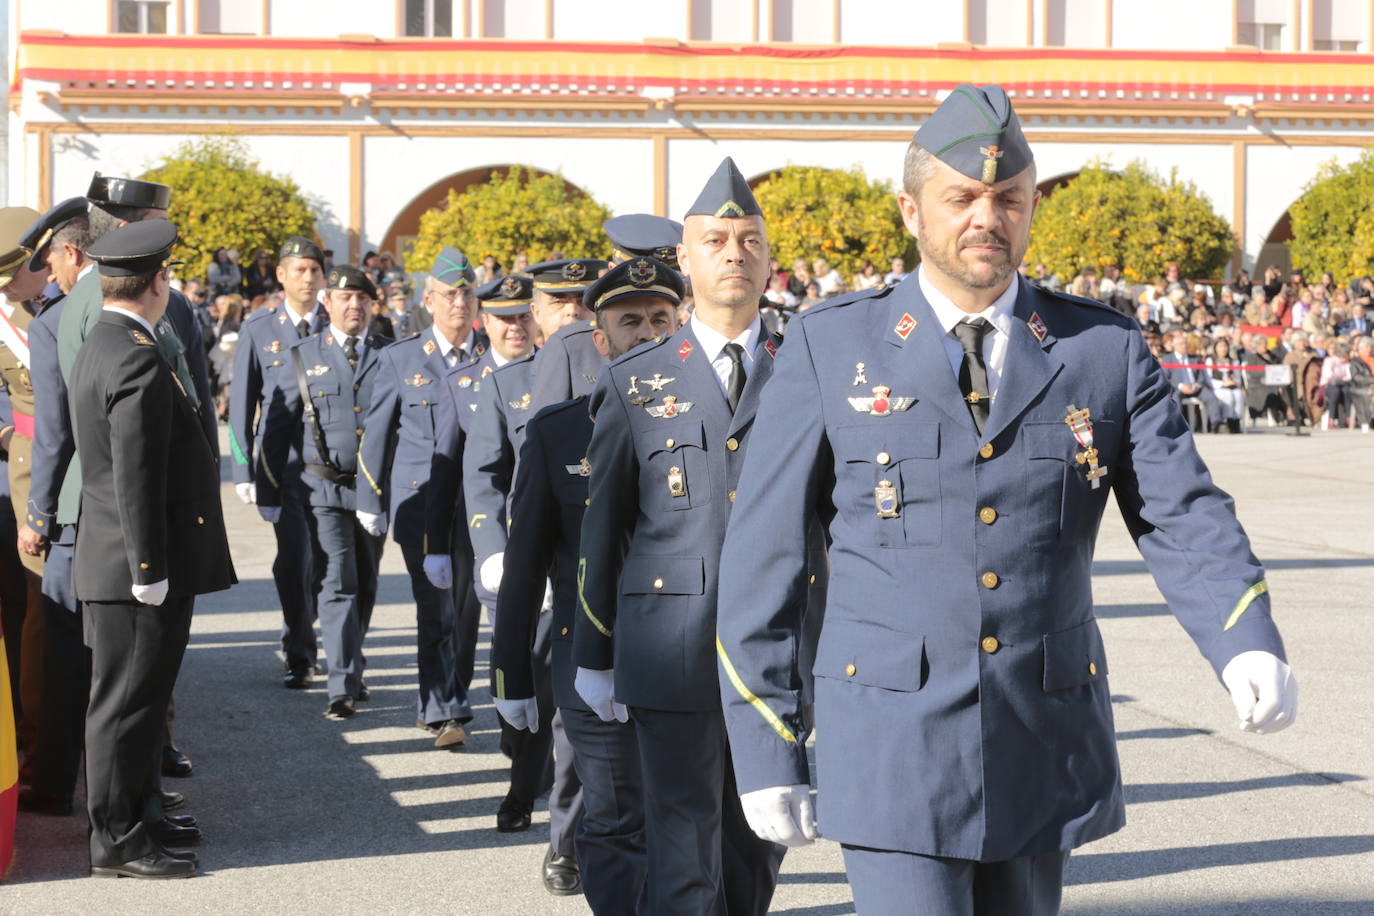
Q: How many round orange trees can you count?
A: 5